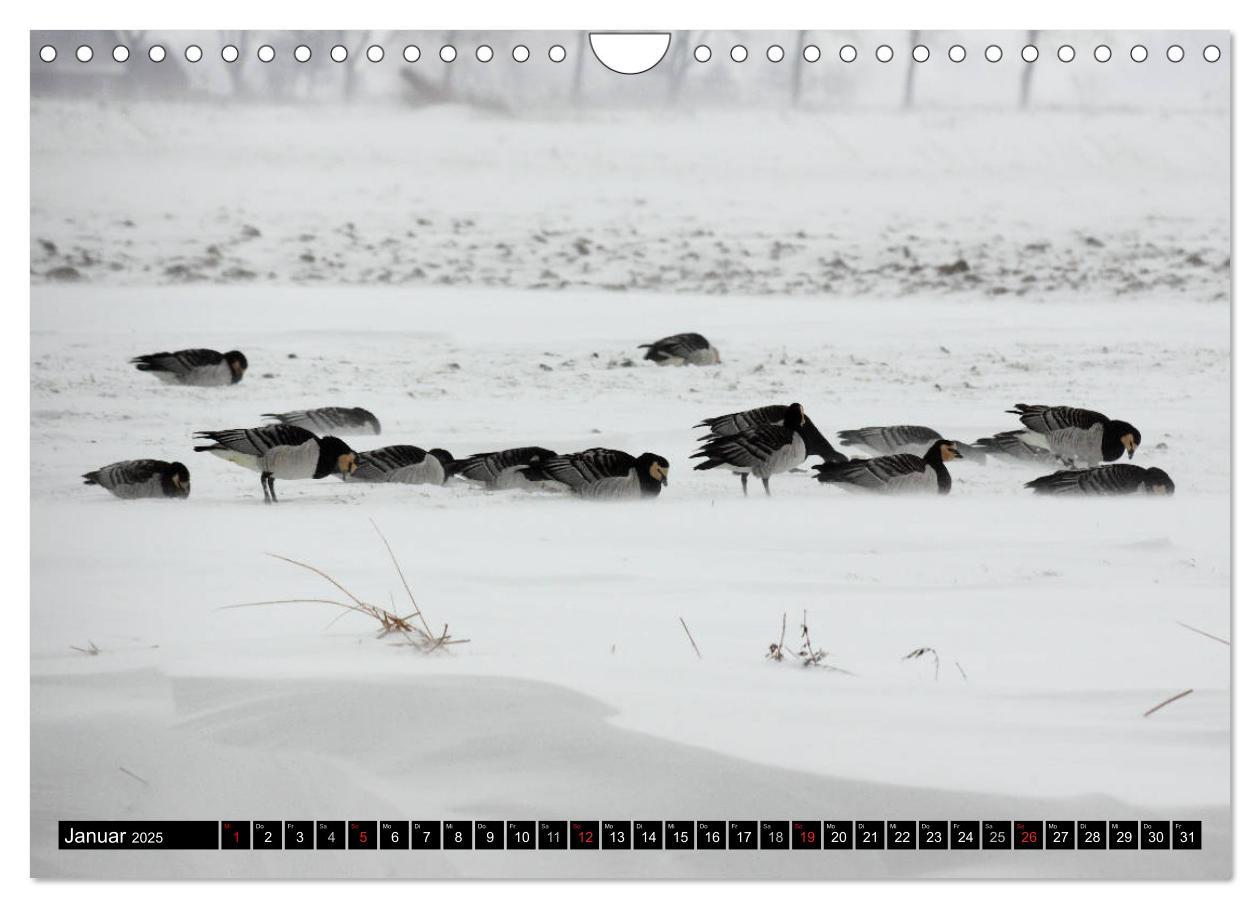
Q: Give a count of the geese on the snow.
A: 15